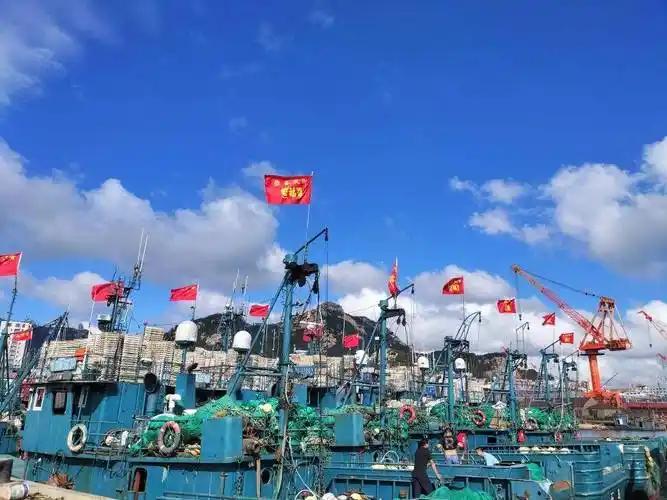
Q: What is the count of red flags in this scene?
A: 13